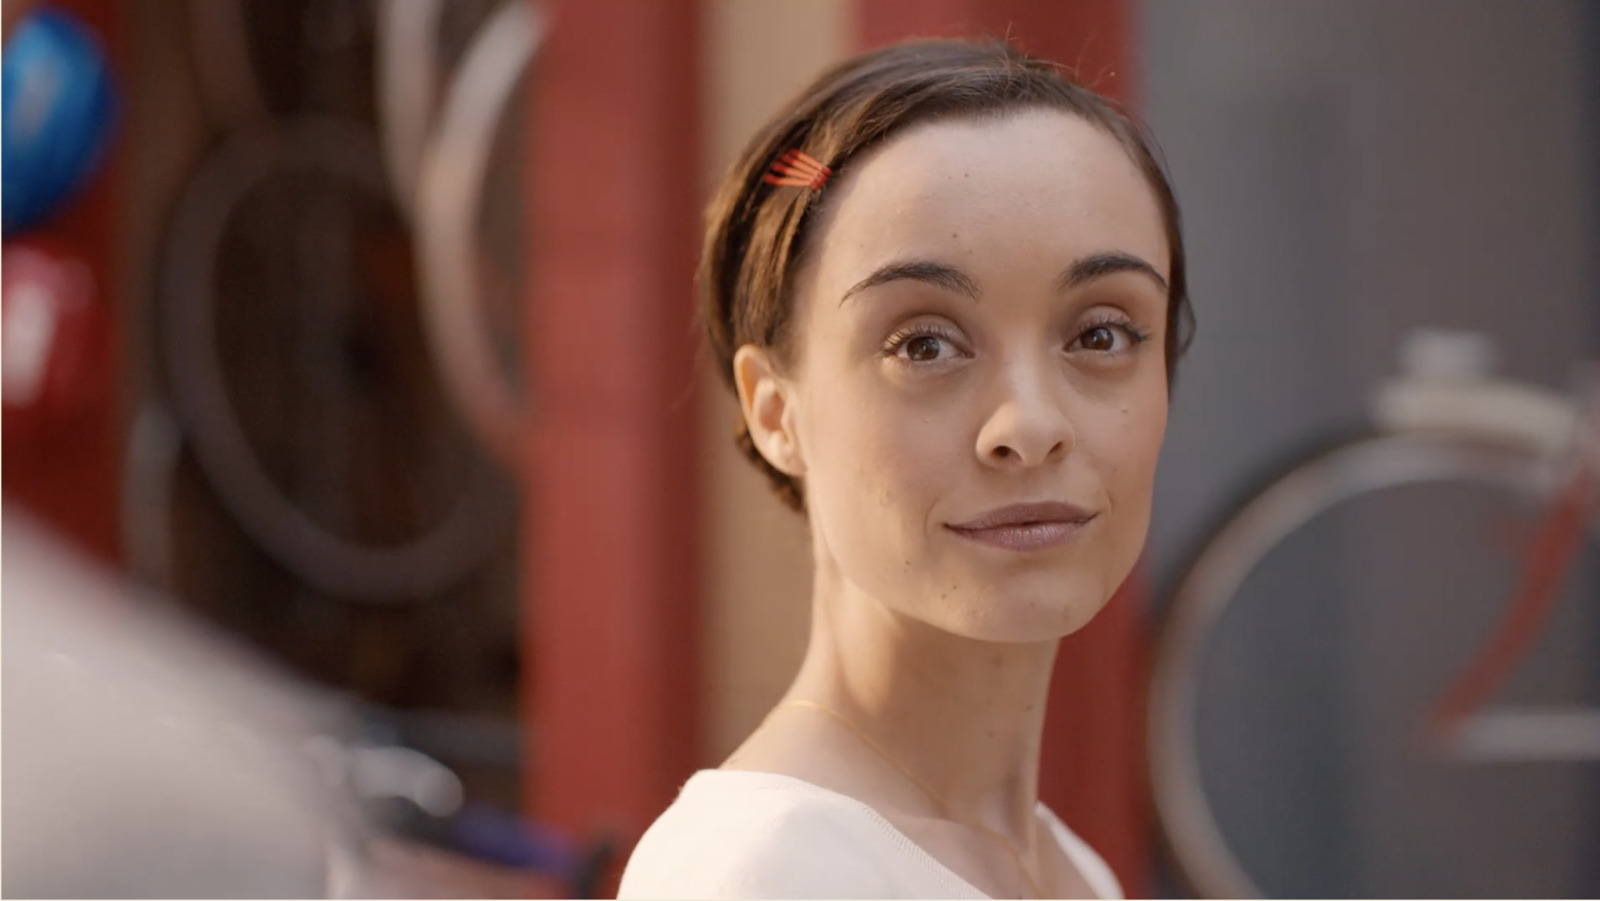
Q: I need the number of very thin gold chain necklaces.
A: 1